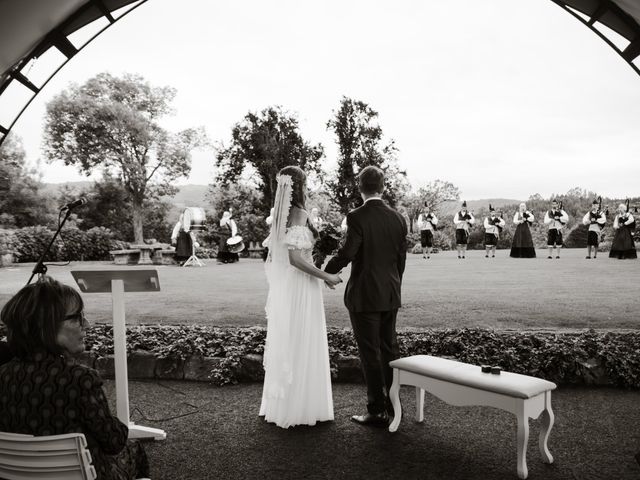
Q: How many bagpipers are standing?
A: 7